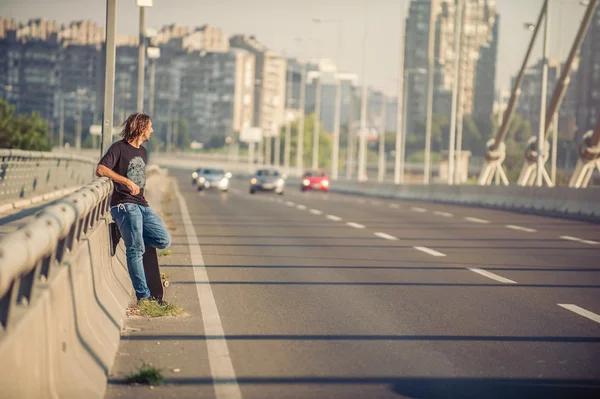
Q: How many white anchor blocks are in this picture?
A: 3